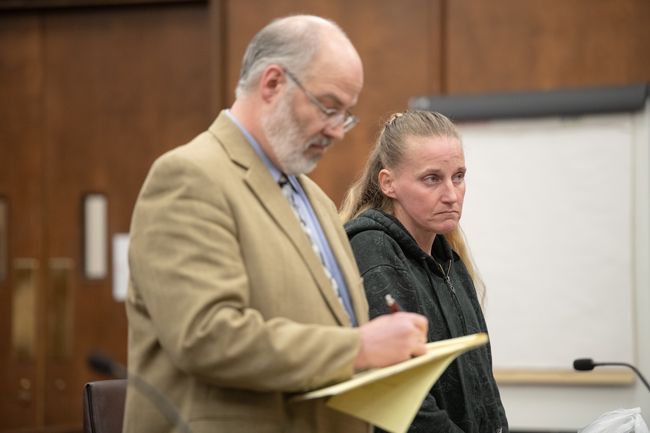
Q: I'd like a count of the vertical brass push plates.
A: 2